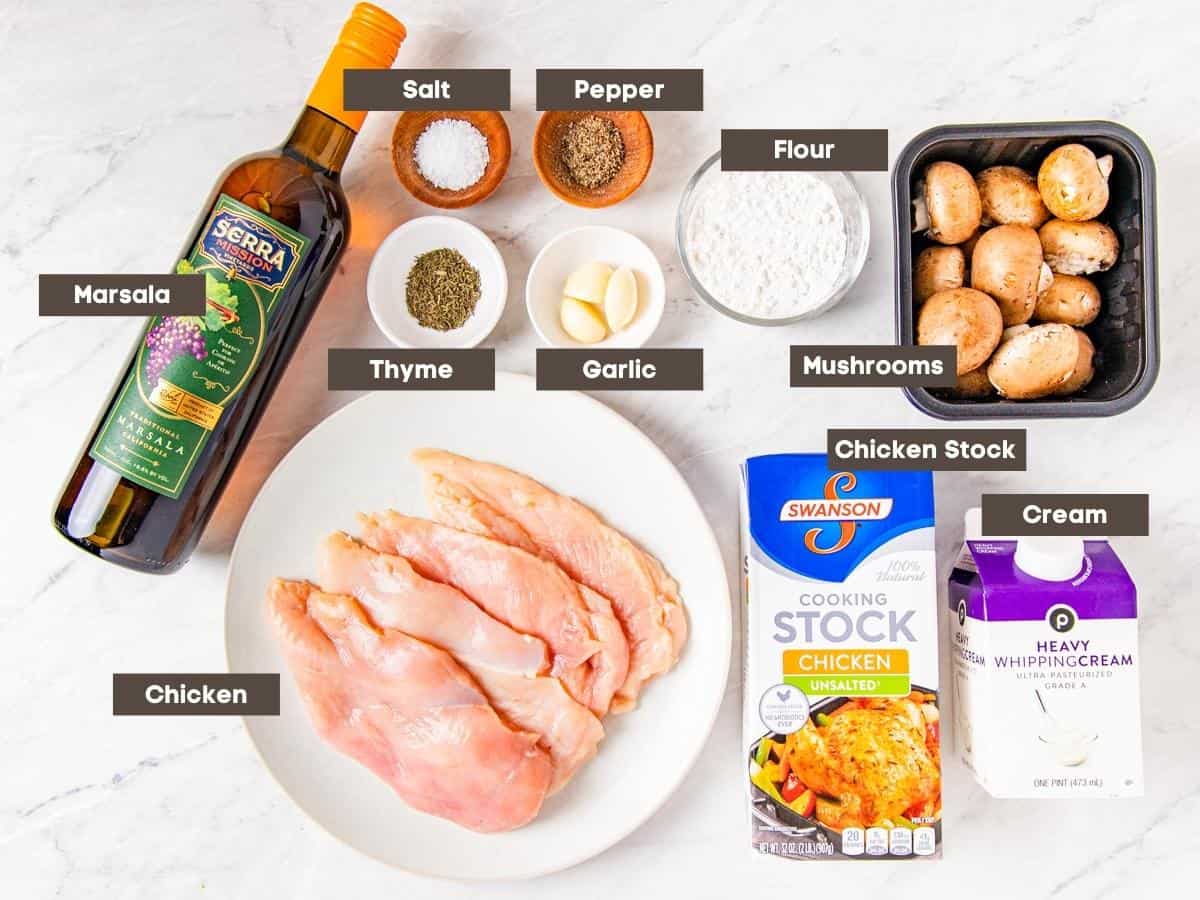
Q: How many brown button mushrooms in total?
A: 11